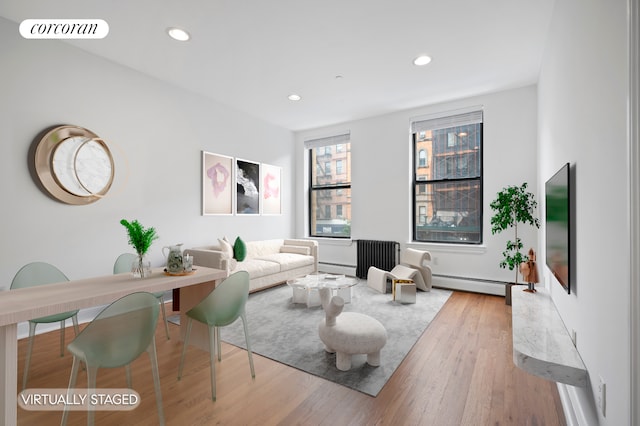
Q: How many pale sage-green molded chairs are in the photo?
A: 4